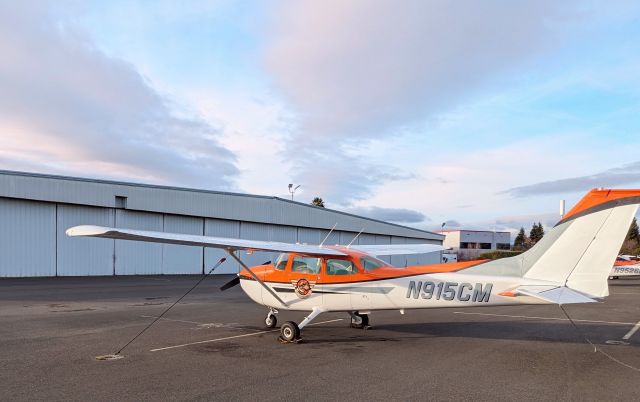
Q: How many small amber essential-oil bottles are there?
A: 0